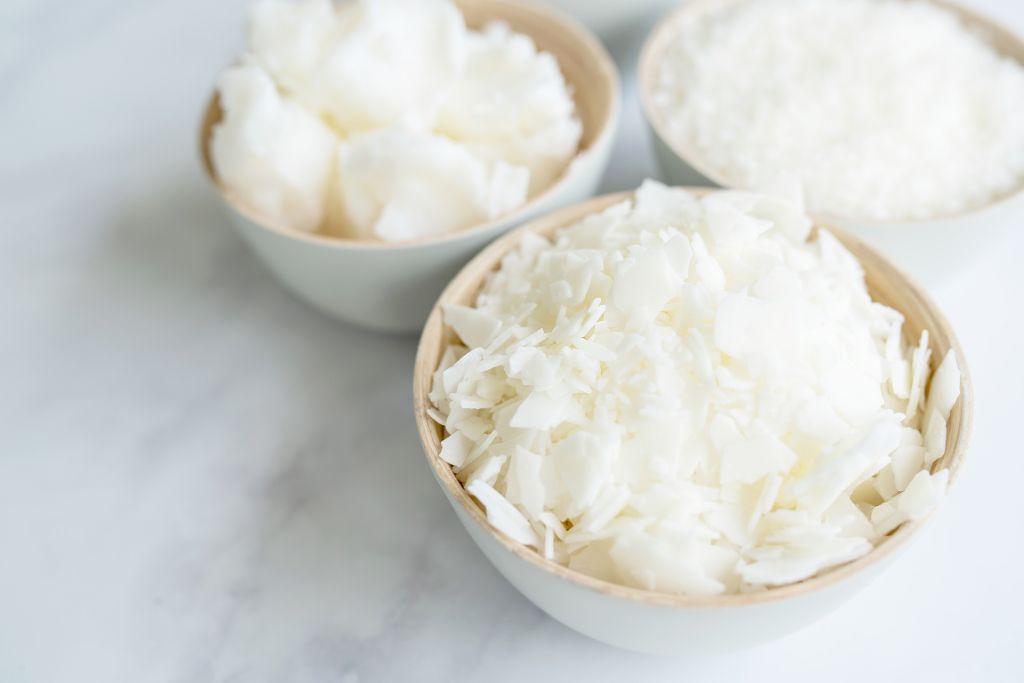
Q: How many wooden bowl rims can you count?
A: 3